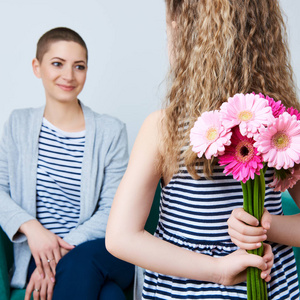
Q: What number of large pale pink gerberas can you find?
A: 3